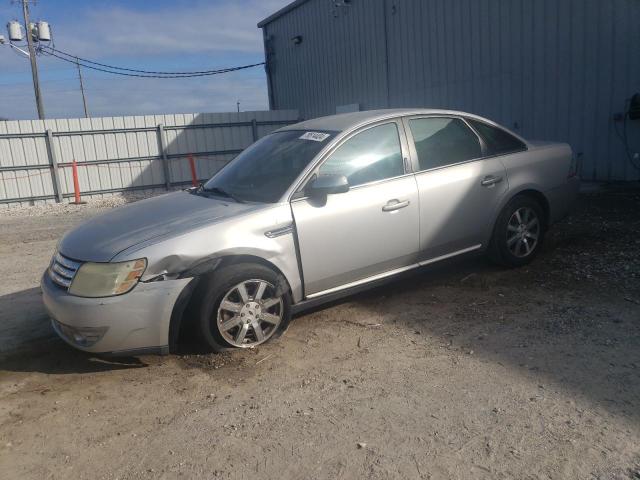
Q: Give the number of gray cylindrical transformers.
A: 2